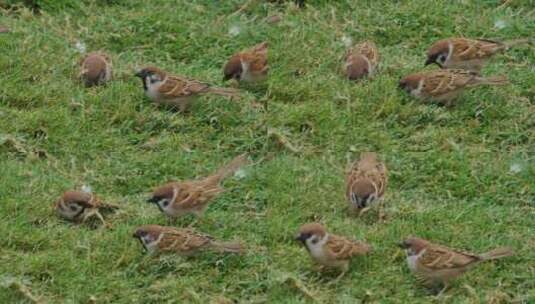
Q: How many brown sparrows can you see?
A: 12